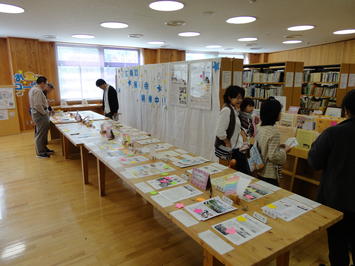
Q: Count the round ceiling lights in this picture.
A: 12